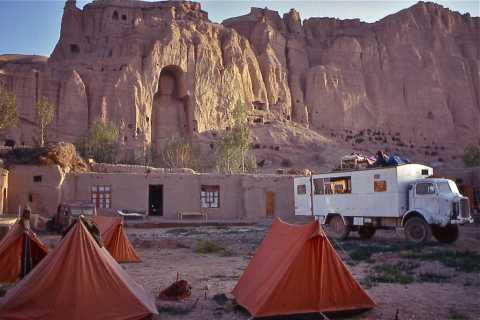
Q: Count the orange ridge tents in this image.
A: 4